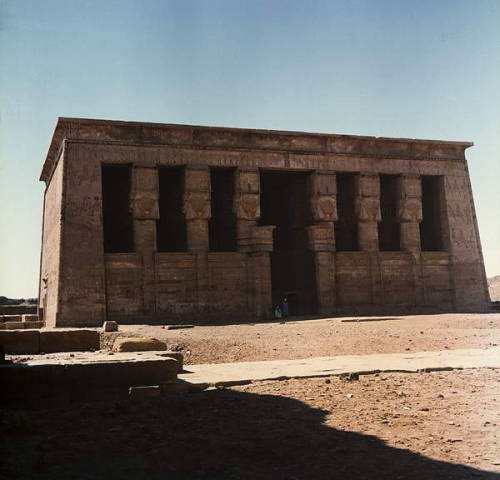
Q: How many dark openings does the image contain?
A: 7